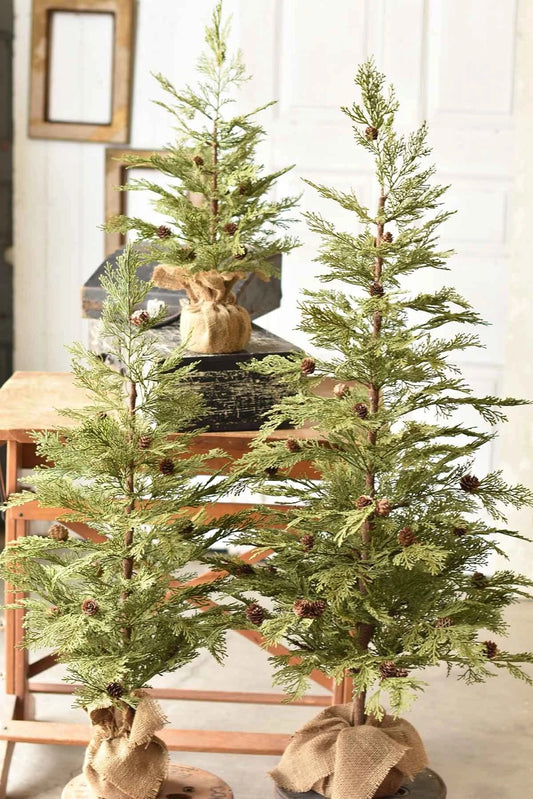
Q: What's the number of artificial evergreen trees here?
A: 3